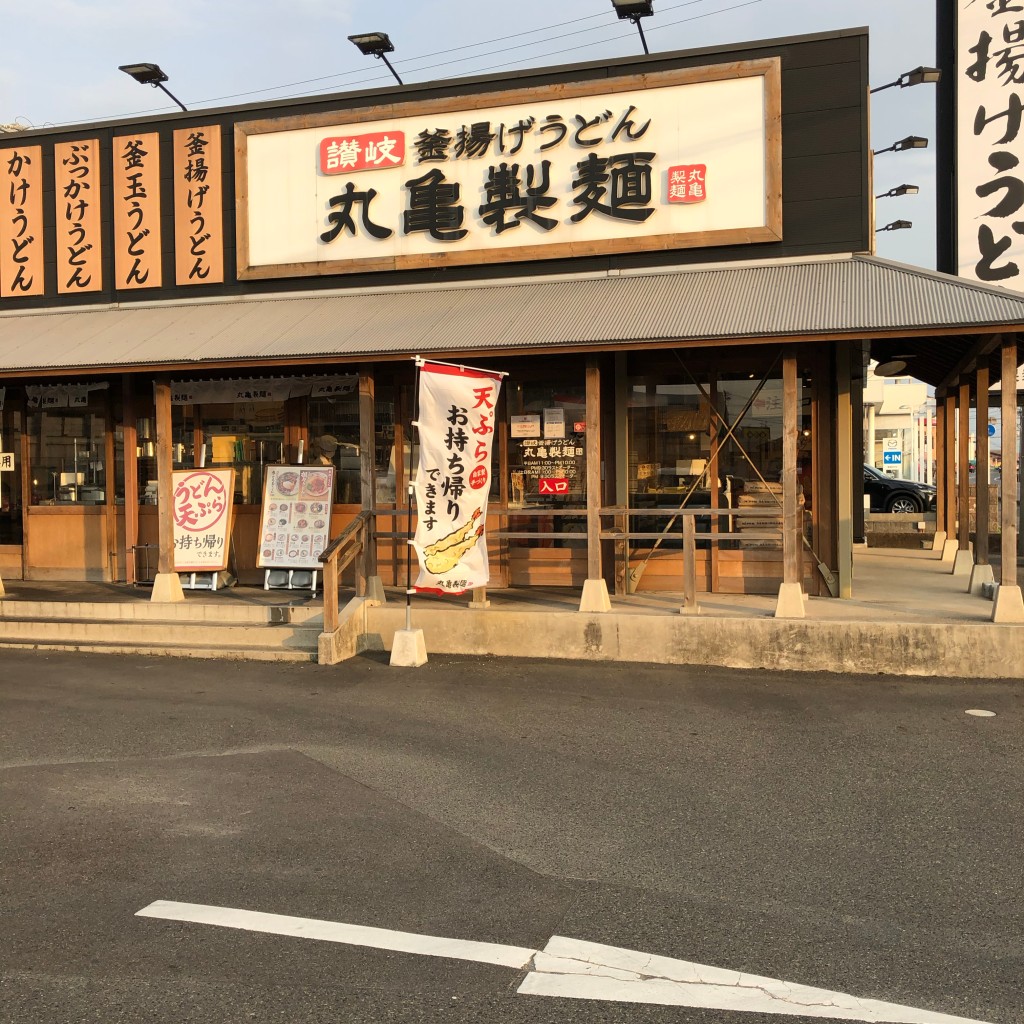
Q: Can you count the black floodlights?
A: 7